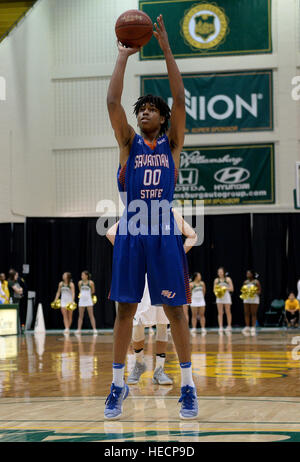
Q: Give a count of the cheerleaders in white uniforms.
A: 5